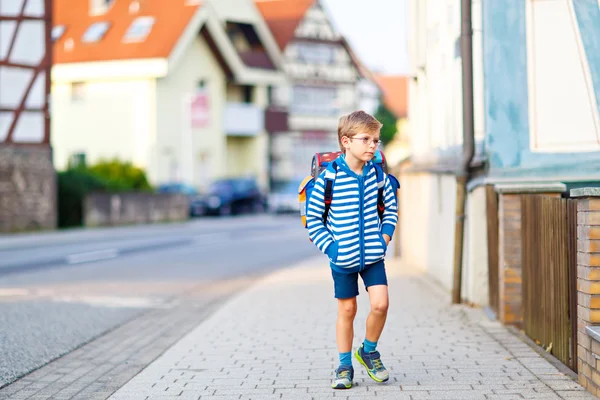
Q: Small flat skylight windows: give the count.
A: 3